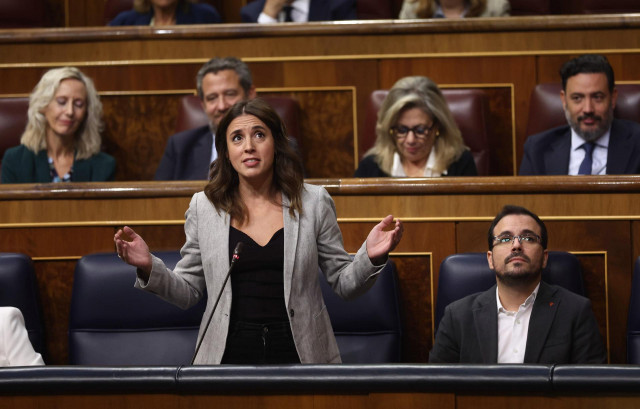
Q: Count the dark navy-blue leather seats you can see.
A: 5